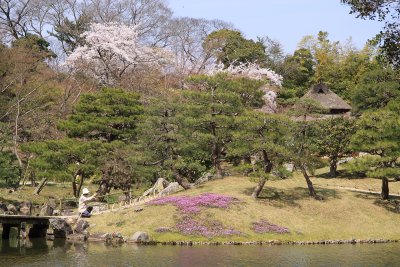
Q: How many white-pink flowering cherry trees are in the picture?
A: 2